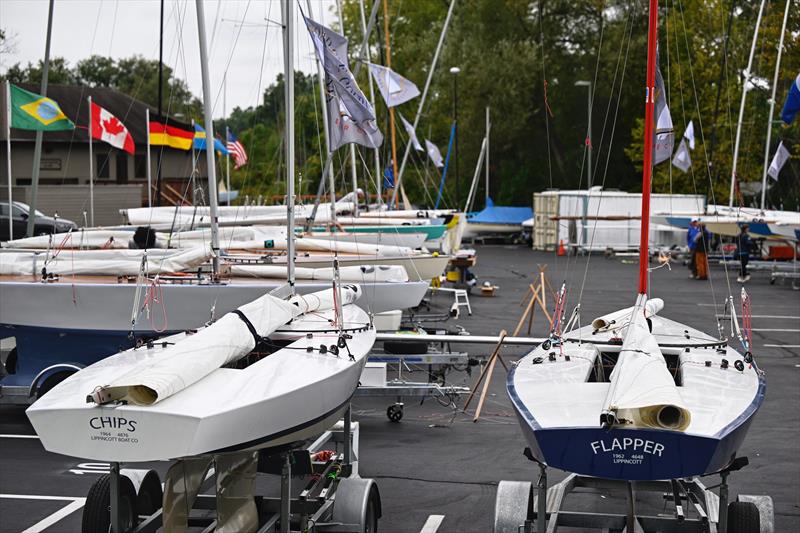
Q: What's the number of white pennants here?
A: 8